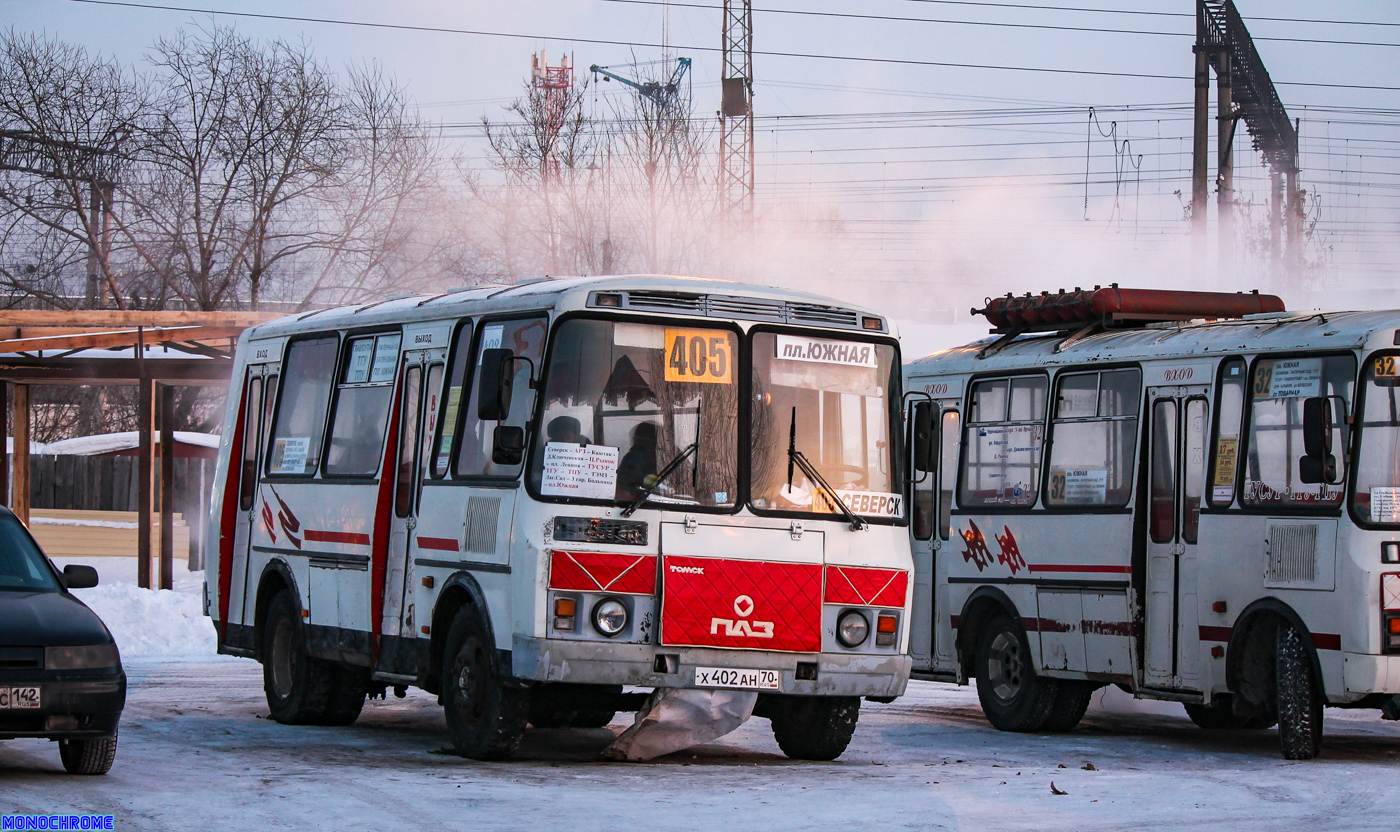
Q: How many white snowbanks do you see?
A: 1